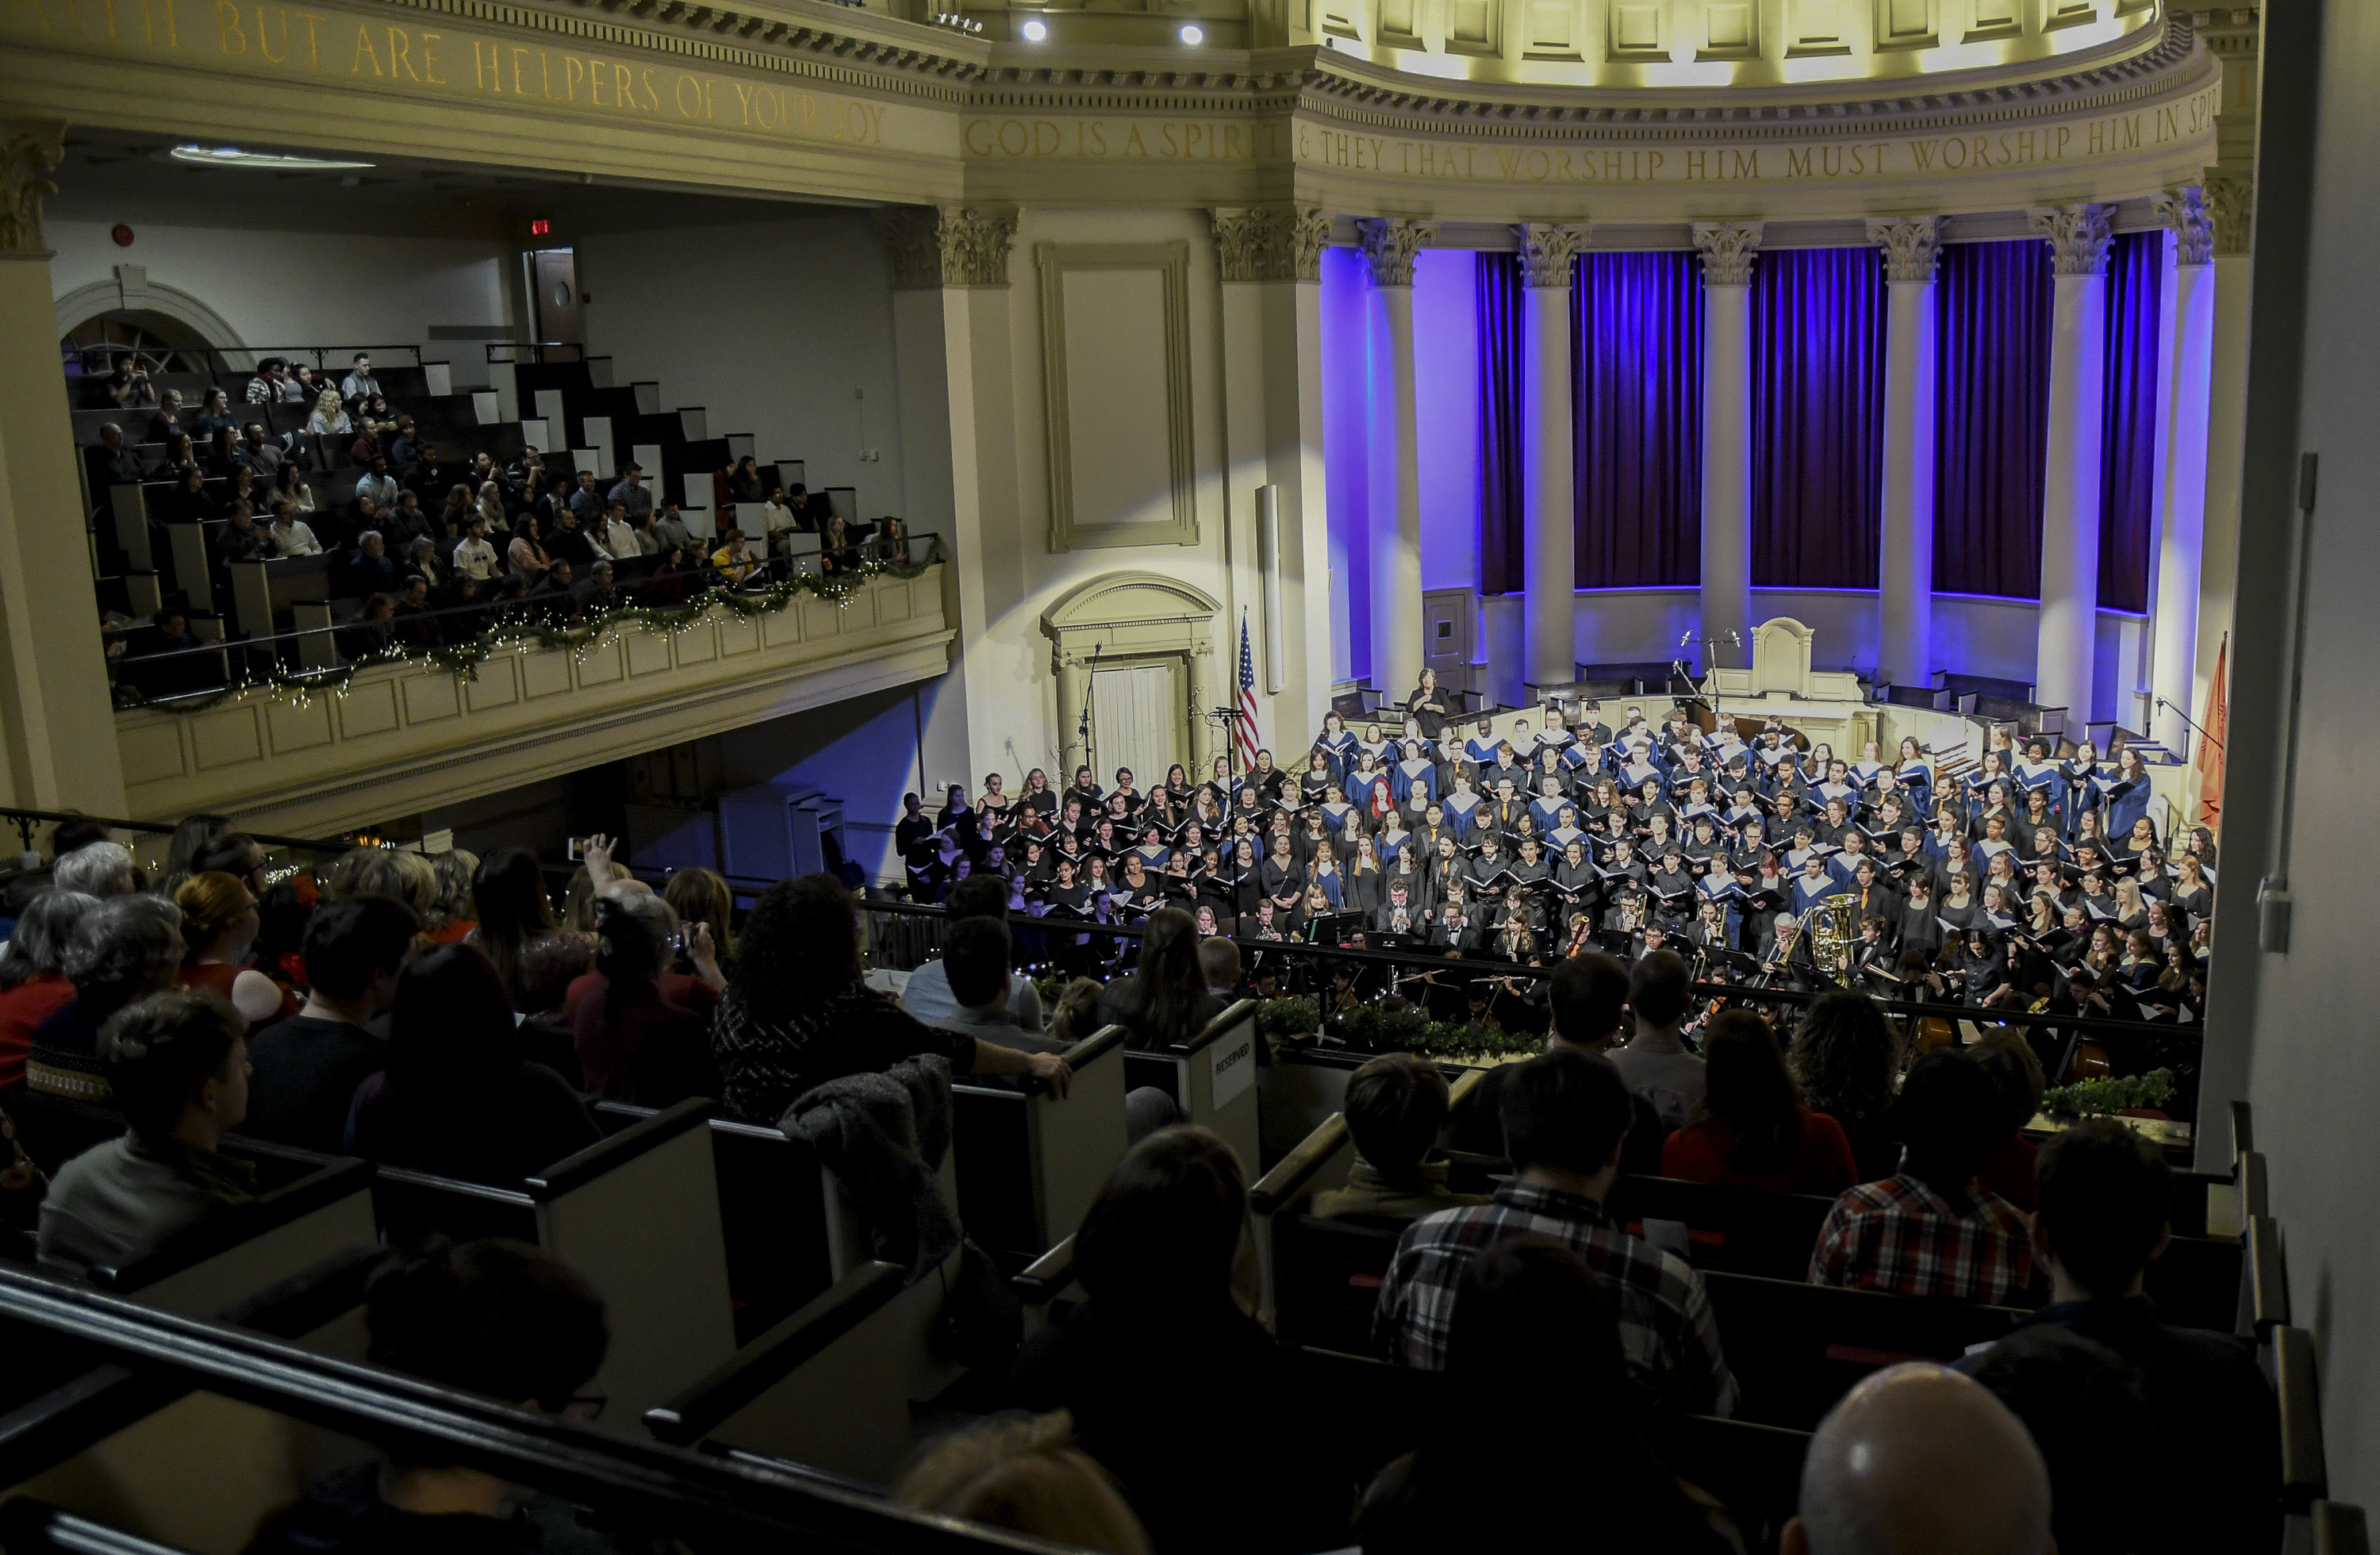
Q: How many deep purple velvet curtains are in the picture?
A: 5